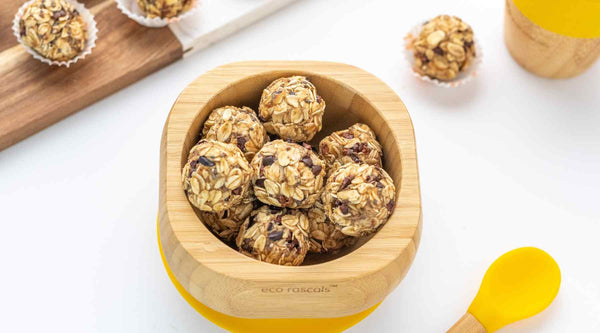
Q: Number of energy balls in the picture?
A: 12